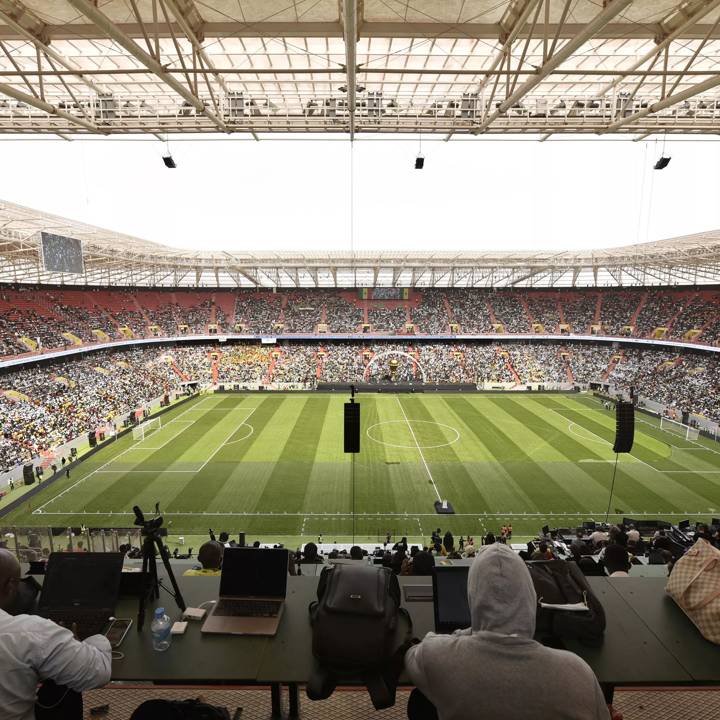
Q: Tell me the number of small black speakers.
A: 3